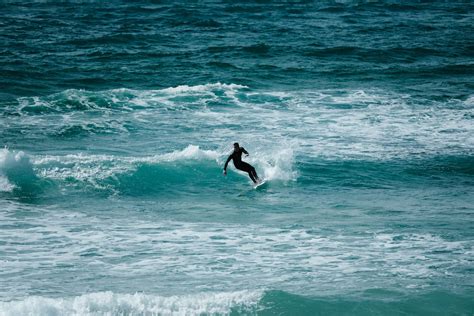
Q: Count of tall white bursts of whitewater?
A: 2